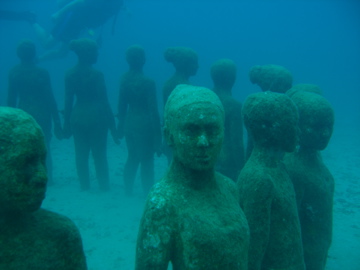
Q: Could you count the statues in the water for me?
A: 11